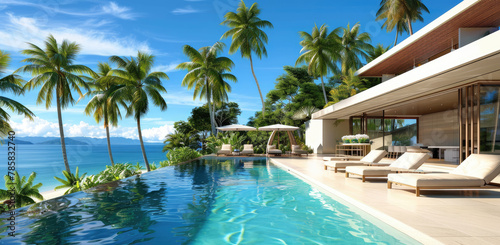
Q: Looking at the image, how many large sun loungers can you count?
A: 3